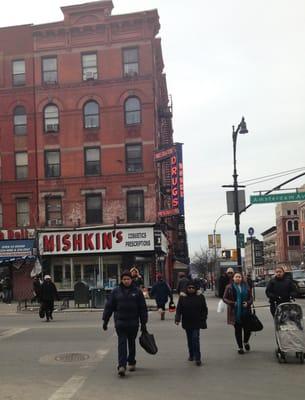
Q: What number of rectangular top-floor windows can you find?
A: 4